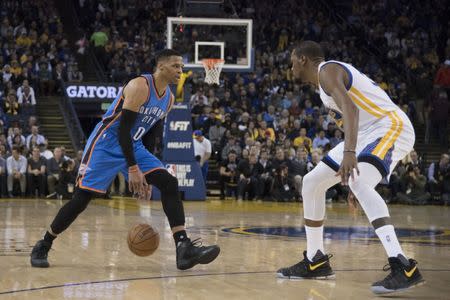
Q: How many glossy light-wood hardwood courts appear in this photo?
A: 1